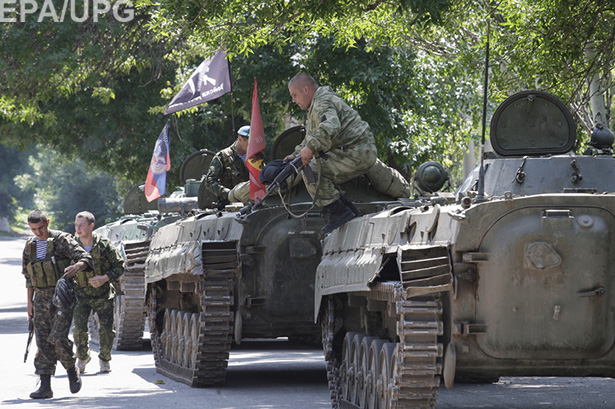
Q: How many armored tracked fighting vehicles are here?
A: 3